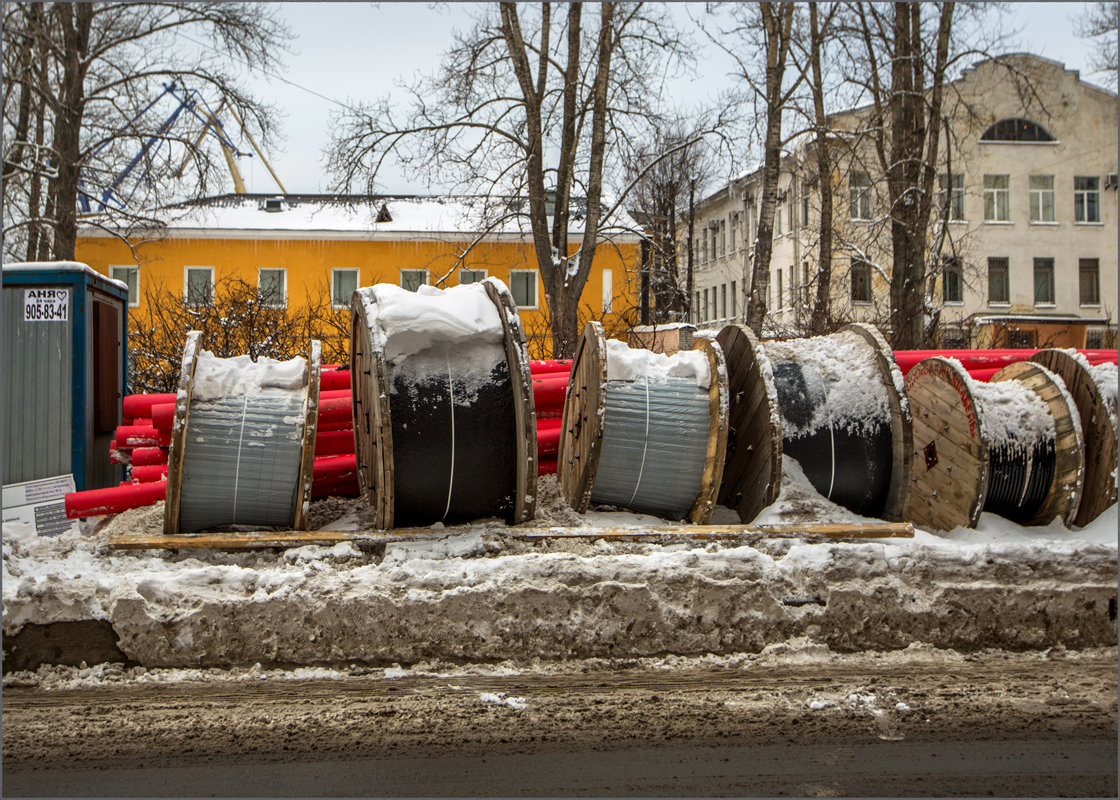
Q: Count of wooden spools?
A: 6